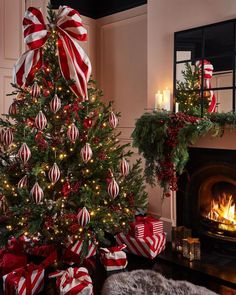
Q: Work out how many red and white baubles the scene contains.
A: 15